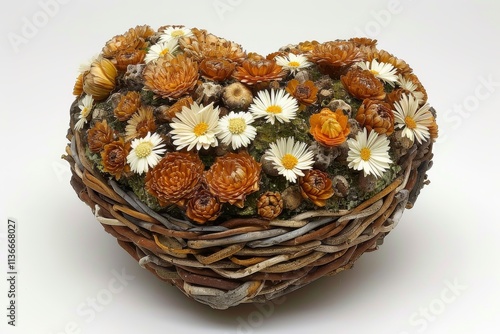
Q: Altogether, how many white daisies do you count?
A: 12